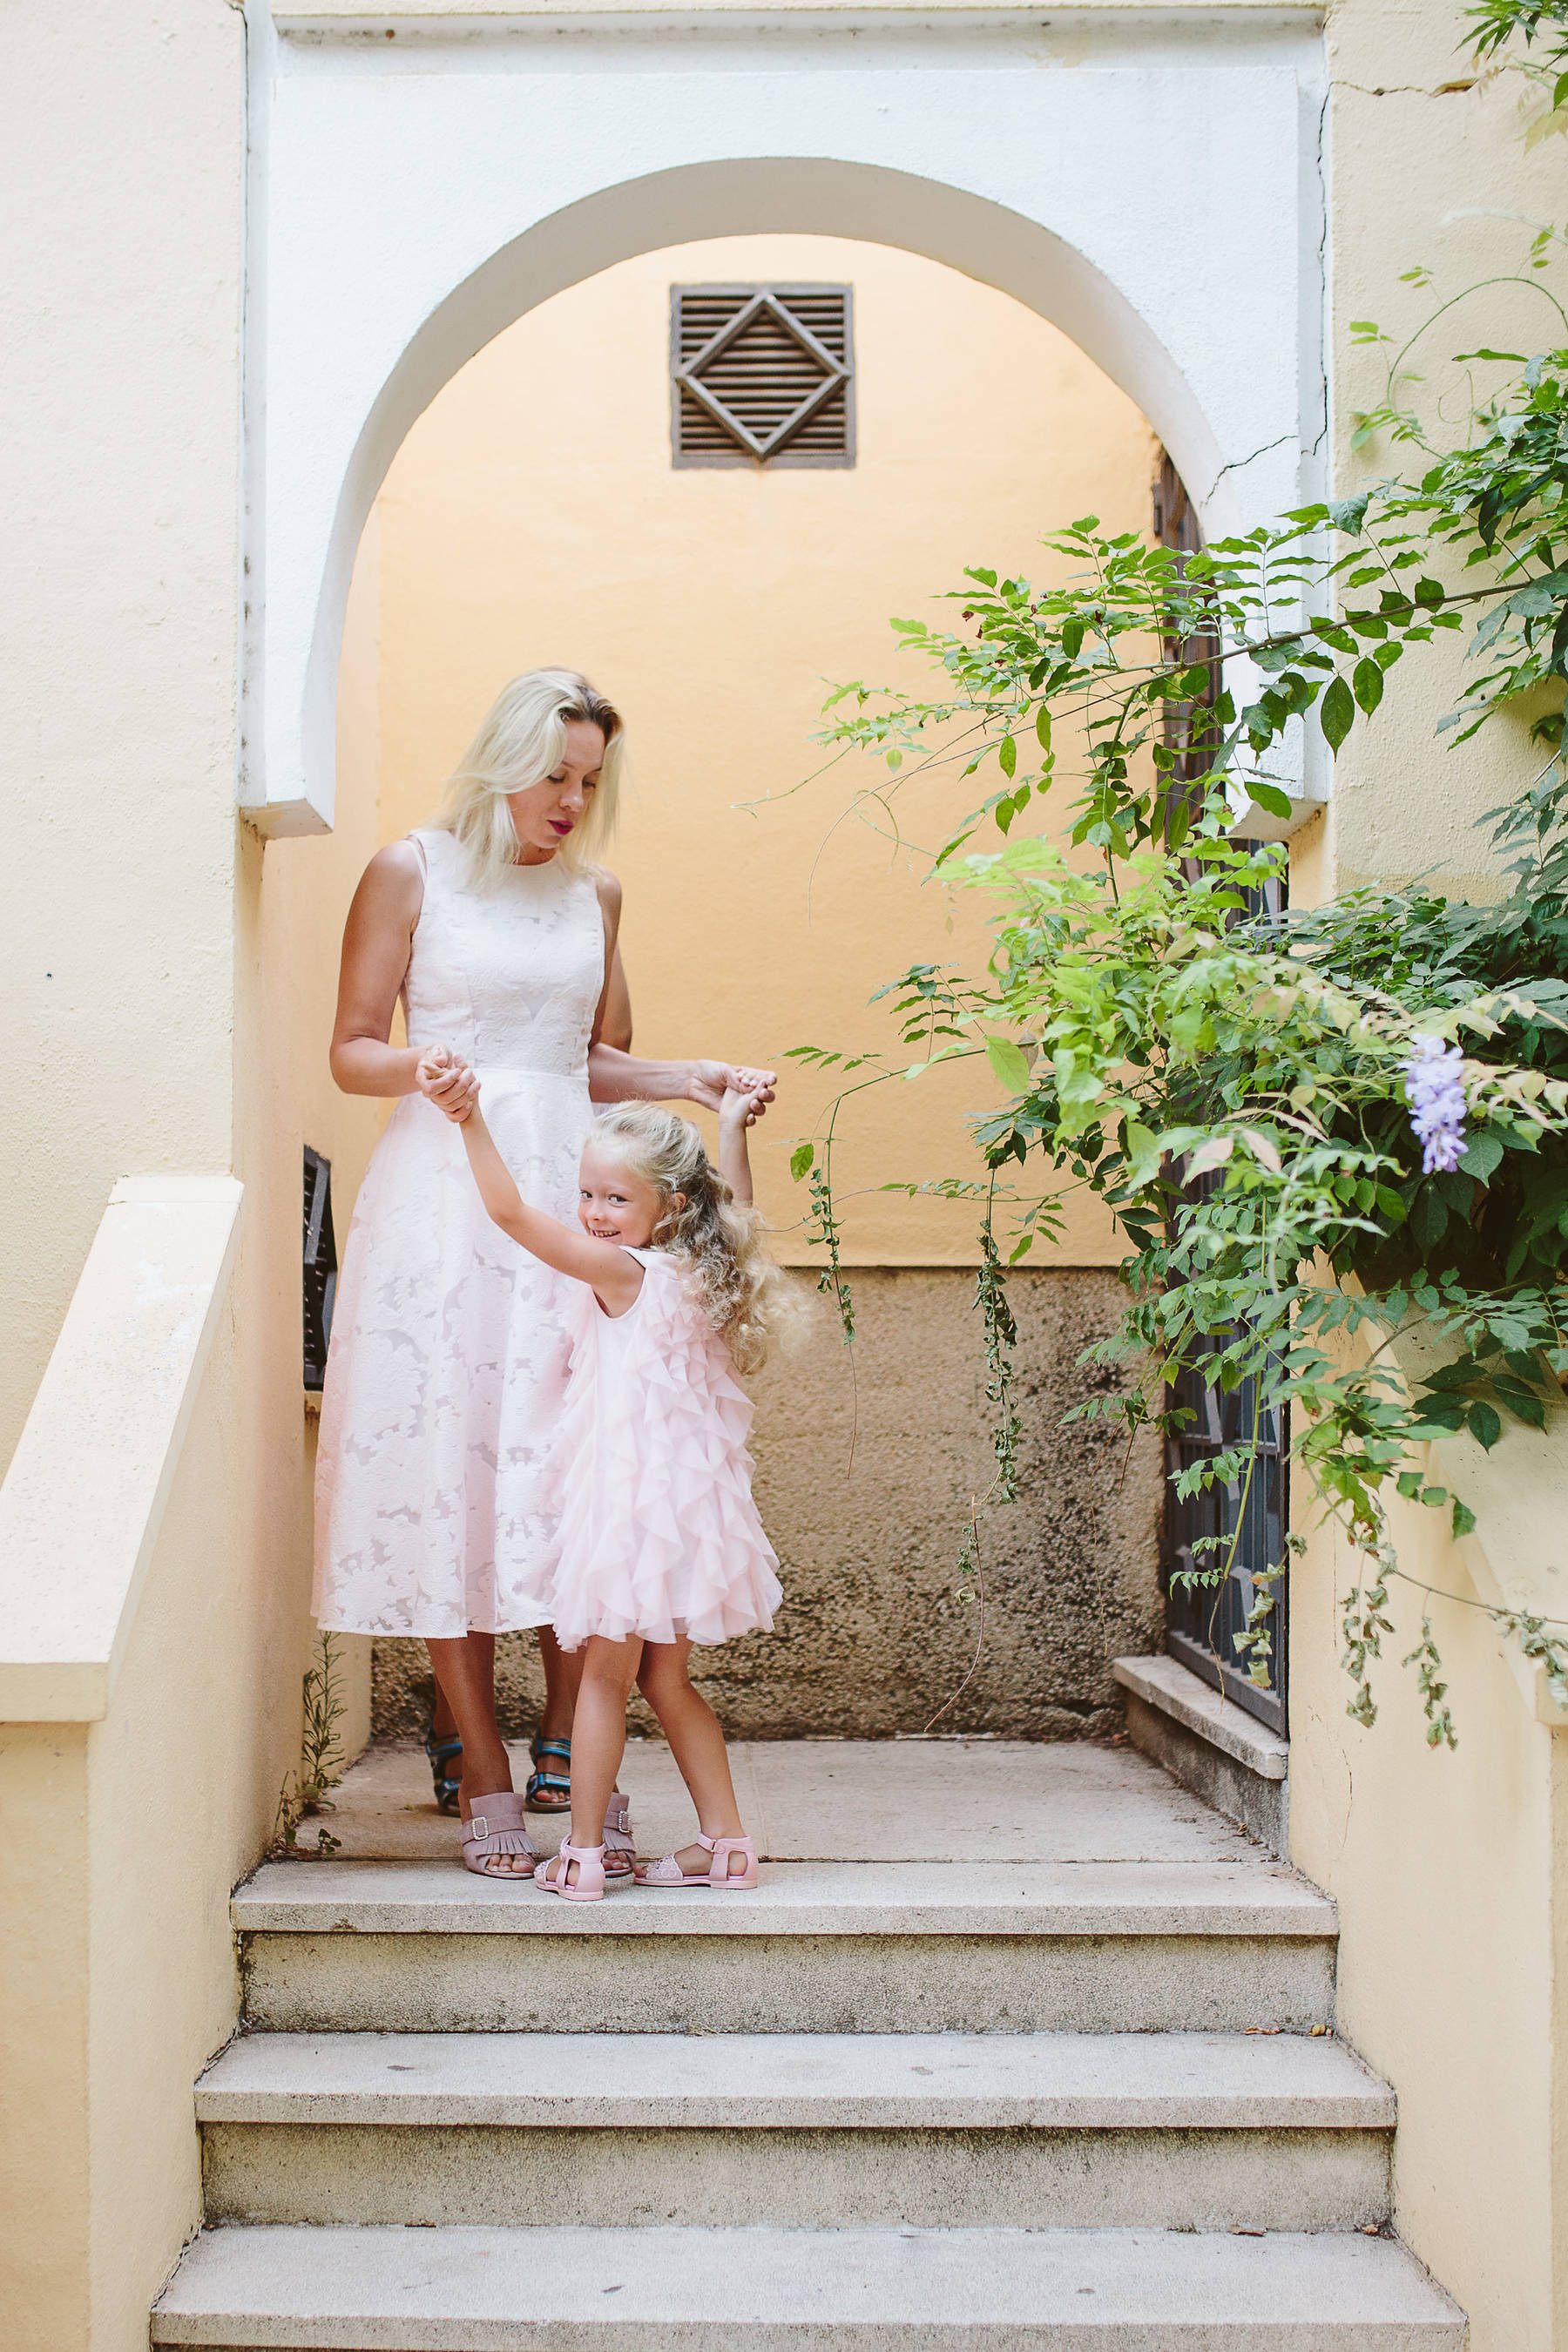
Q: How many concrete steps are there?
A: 3